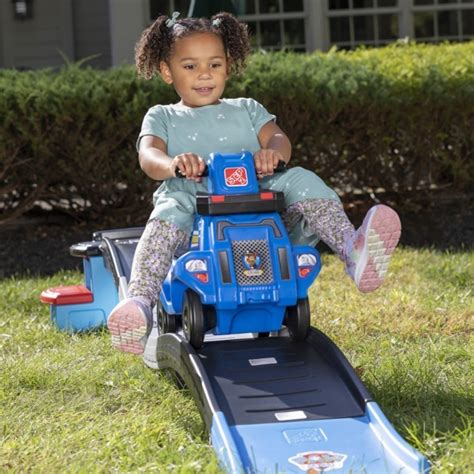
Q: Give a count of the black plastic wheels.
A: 3